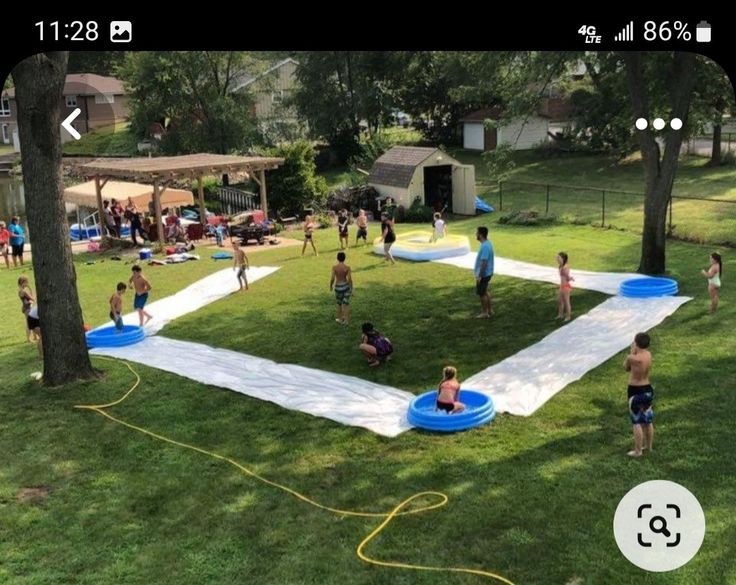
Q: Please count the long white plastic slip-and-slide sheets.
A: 4